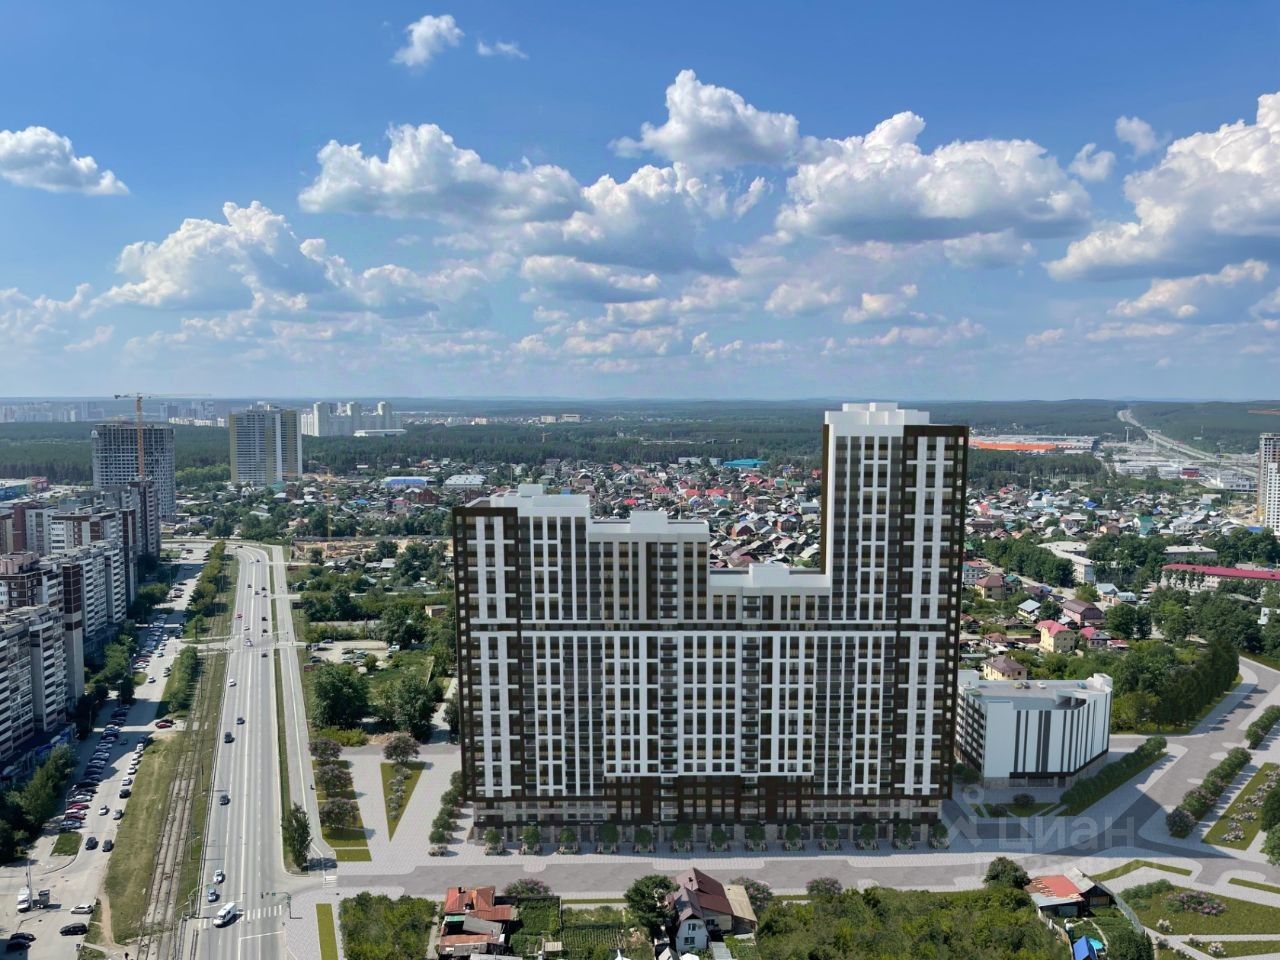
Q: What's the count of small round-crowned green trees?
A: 13